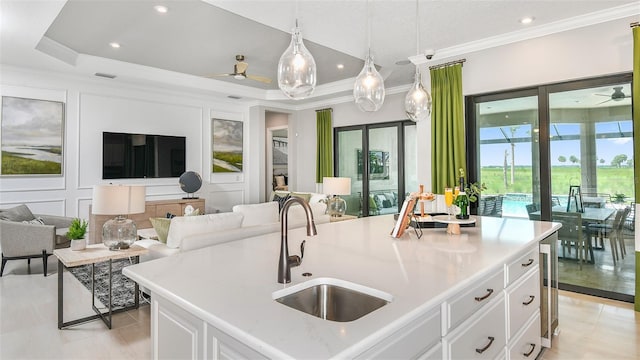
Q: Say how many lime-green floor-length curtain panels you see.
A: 3